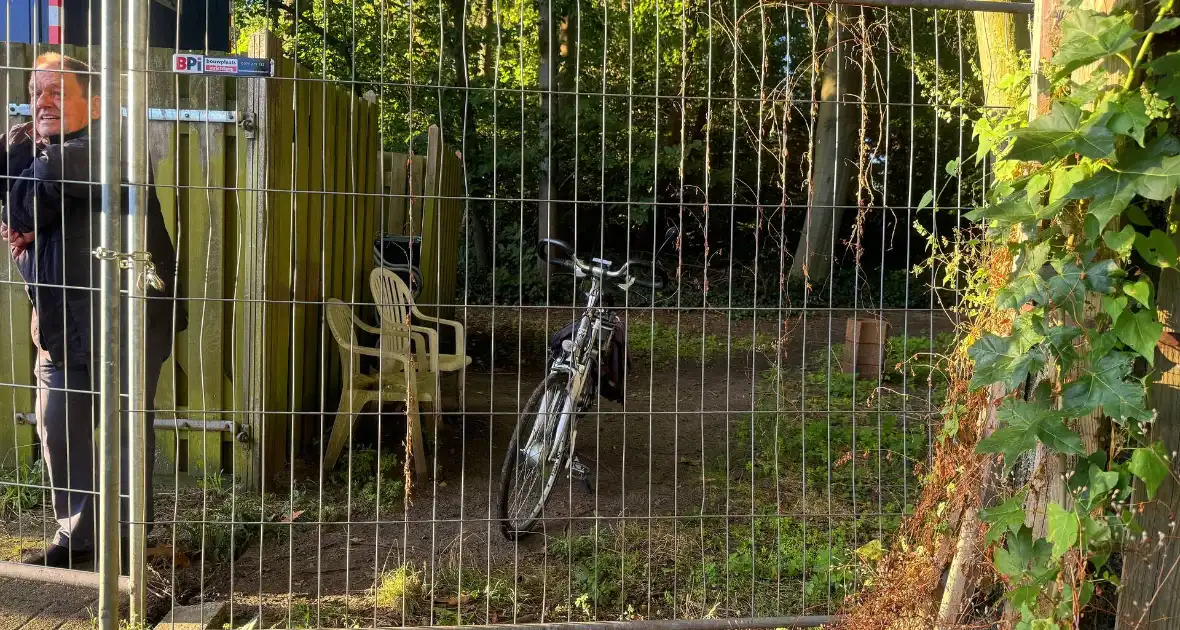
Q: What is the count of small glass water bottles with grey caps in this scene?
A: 0